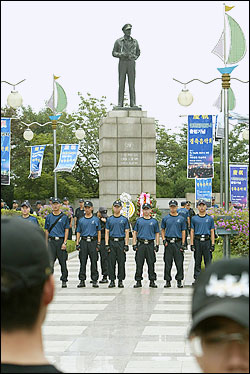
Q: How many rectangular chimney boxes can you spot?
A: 0